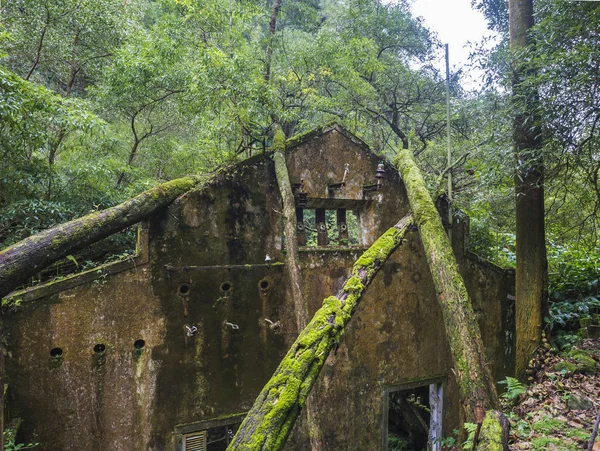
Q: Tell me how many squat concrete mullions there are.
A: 3